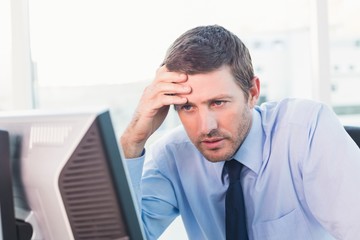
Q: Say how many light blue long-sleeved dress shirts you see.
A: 1